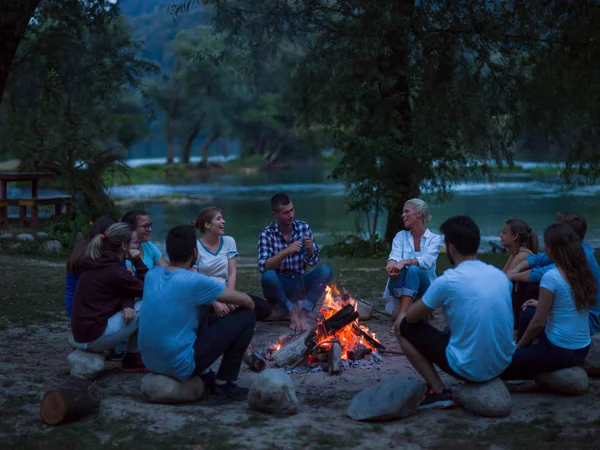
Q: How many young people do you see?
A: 11